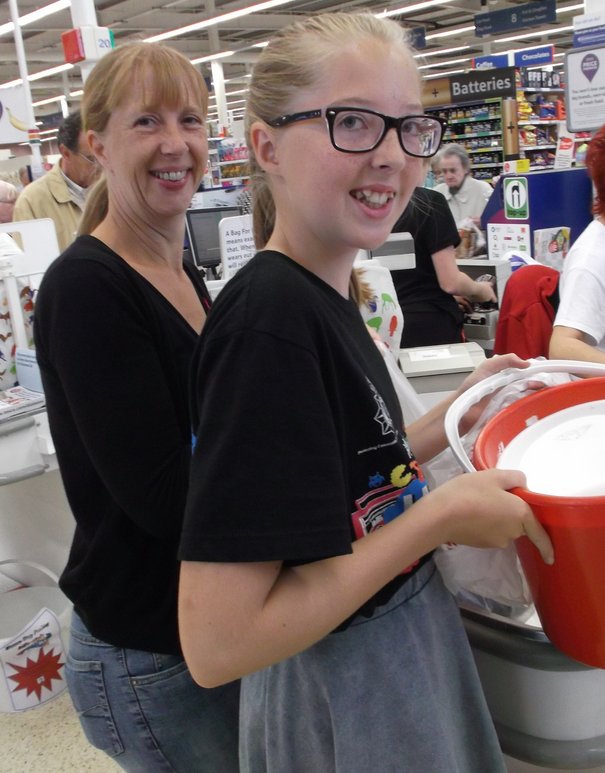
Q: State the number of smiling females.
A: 2